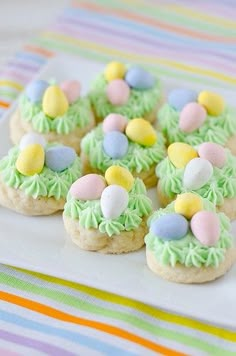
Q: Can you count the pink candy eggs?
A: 7